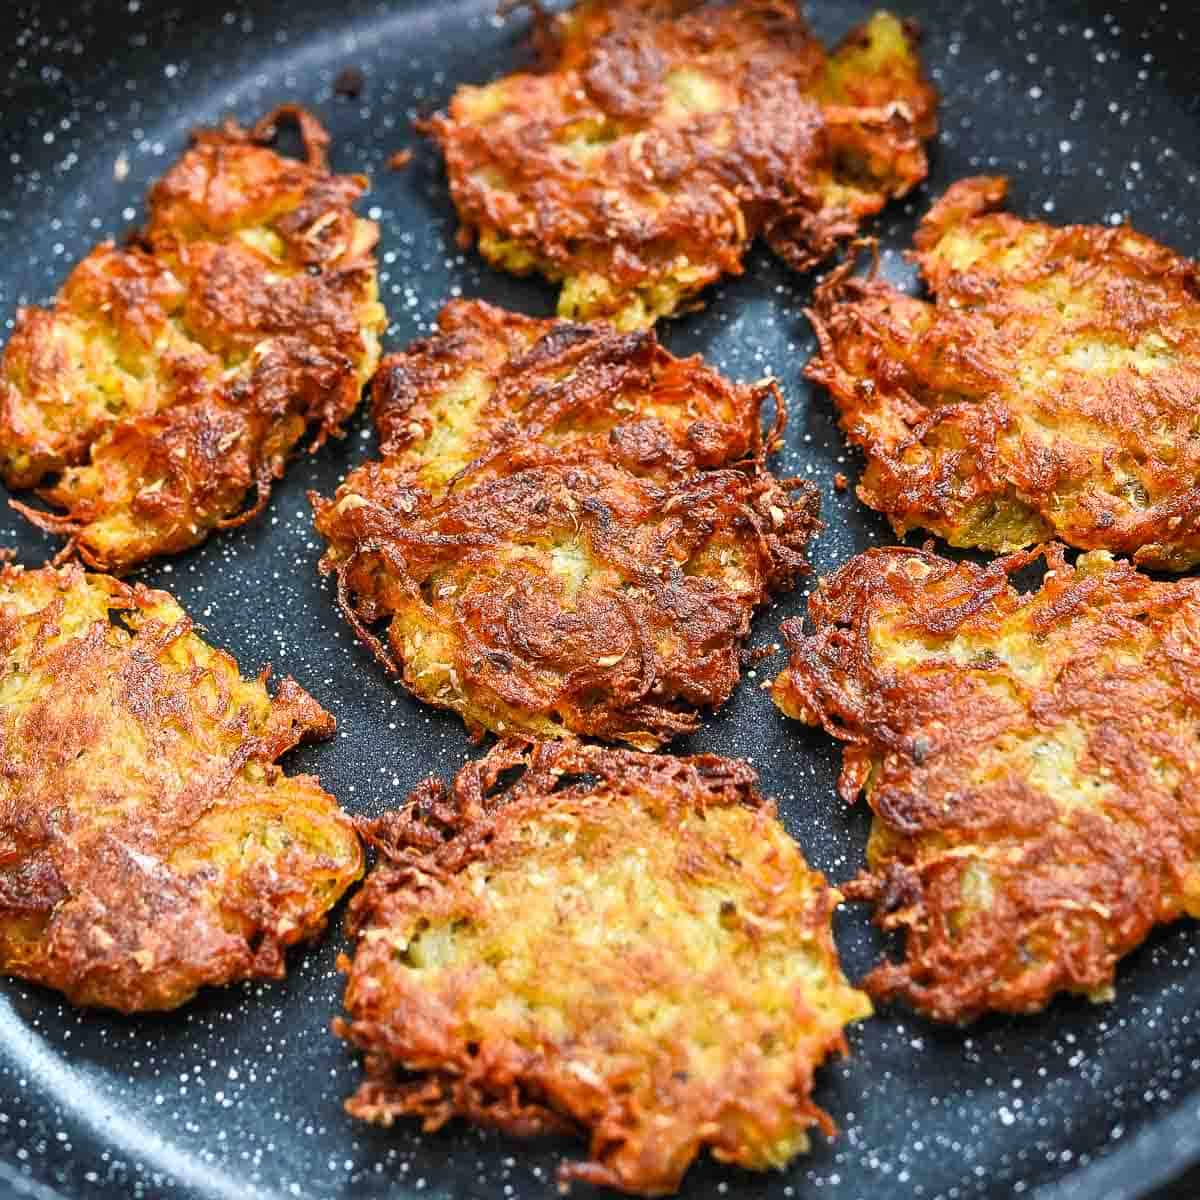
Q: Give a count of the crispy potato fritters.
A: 7